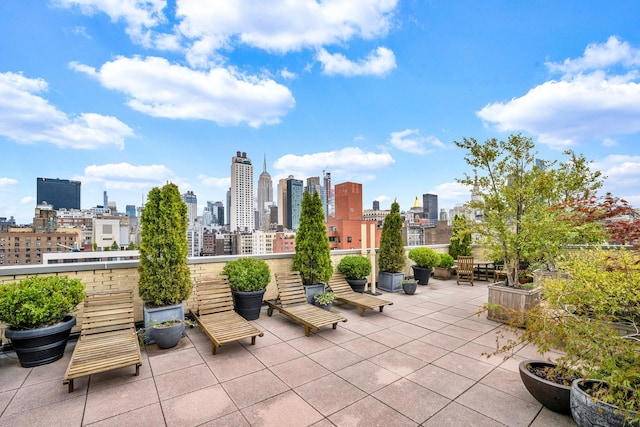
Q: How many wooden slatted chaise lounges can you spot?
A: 4